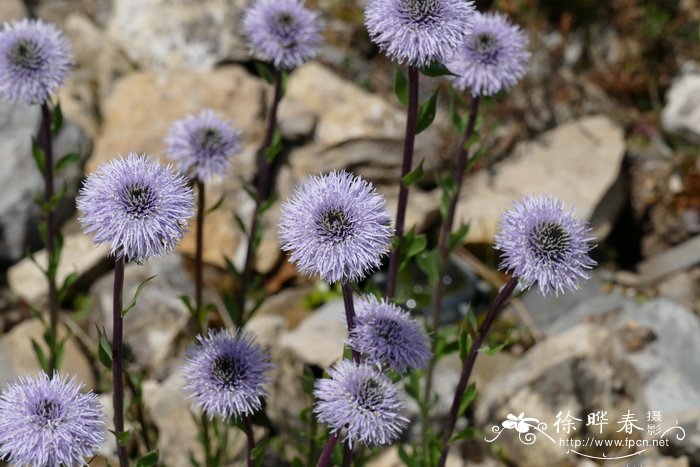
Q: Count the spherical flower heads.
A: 12